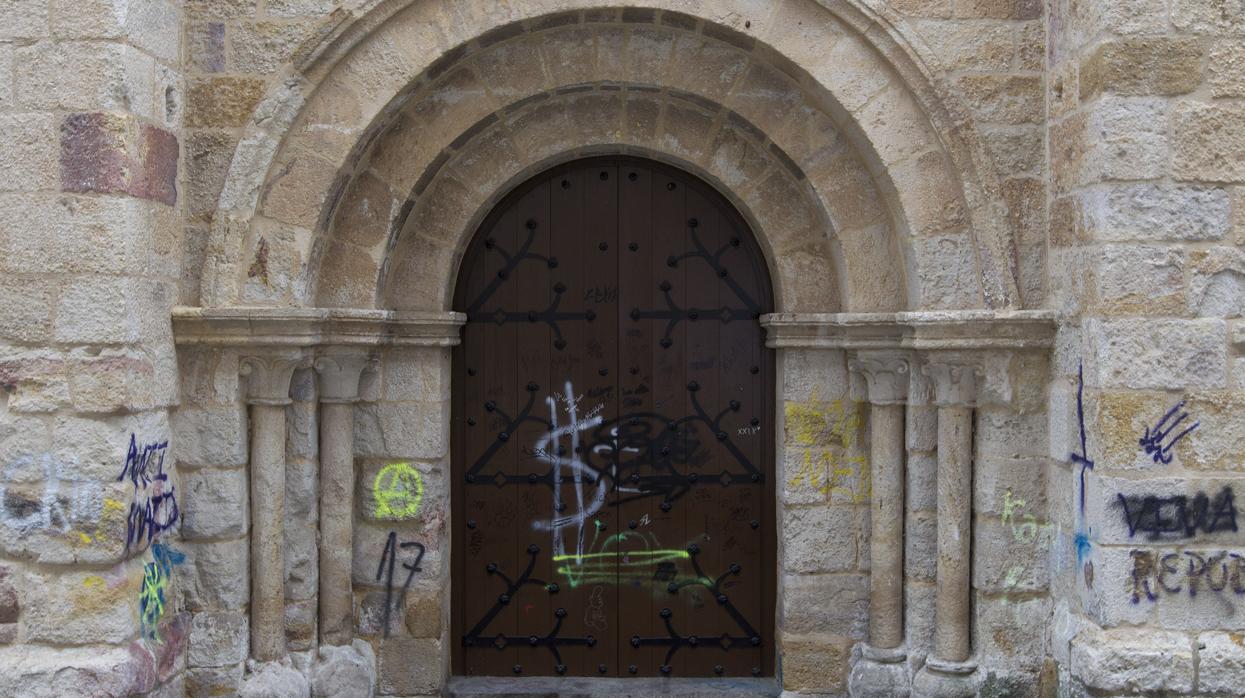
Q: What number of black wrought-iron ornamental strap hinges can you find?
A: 6